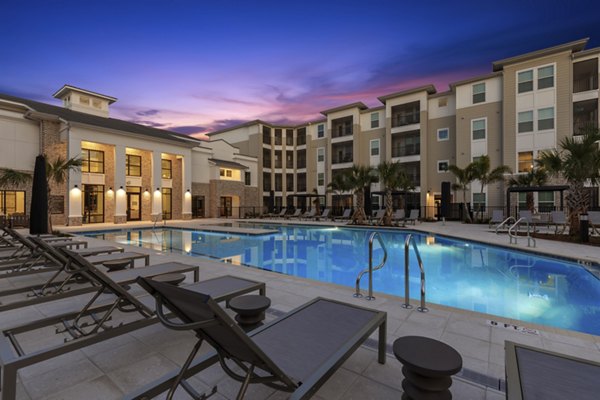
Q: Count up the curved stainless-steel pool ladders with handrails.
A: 2